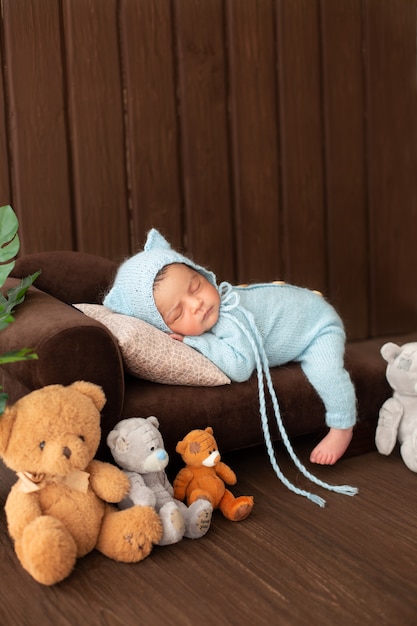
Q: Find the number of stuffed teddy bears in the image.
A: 4